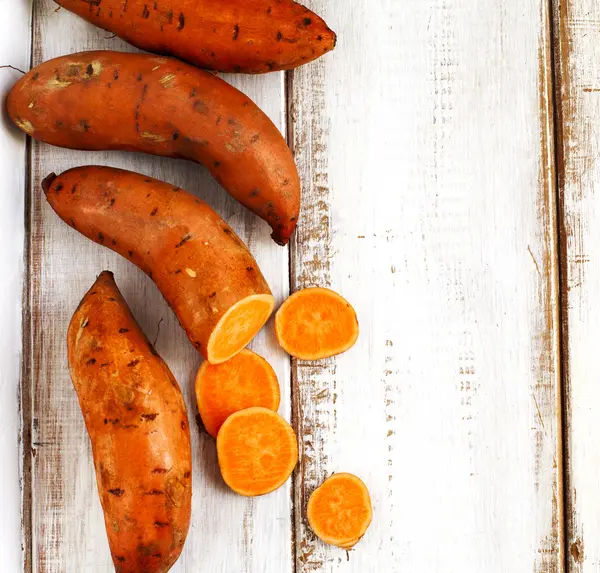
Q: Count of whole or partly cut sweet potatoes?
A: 4